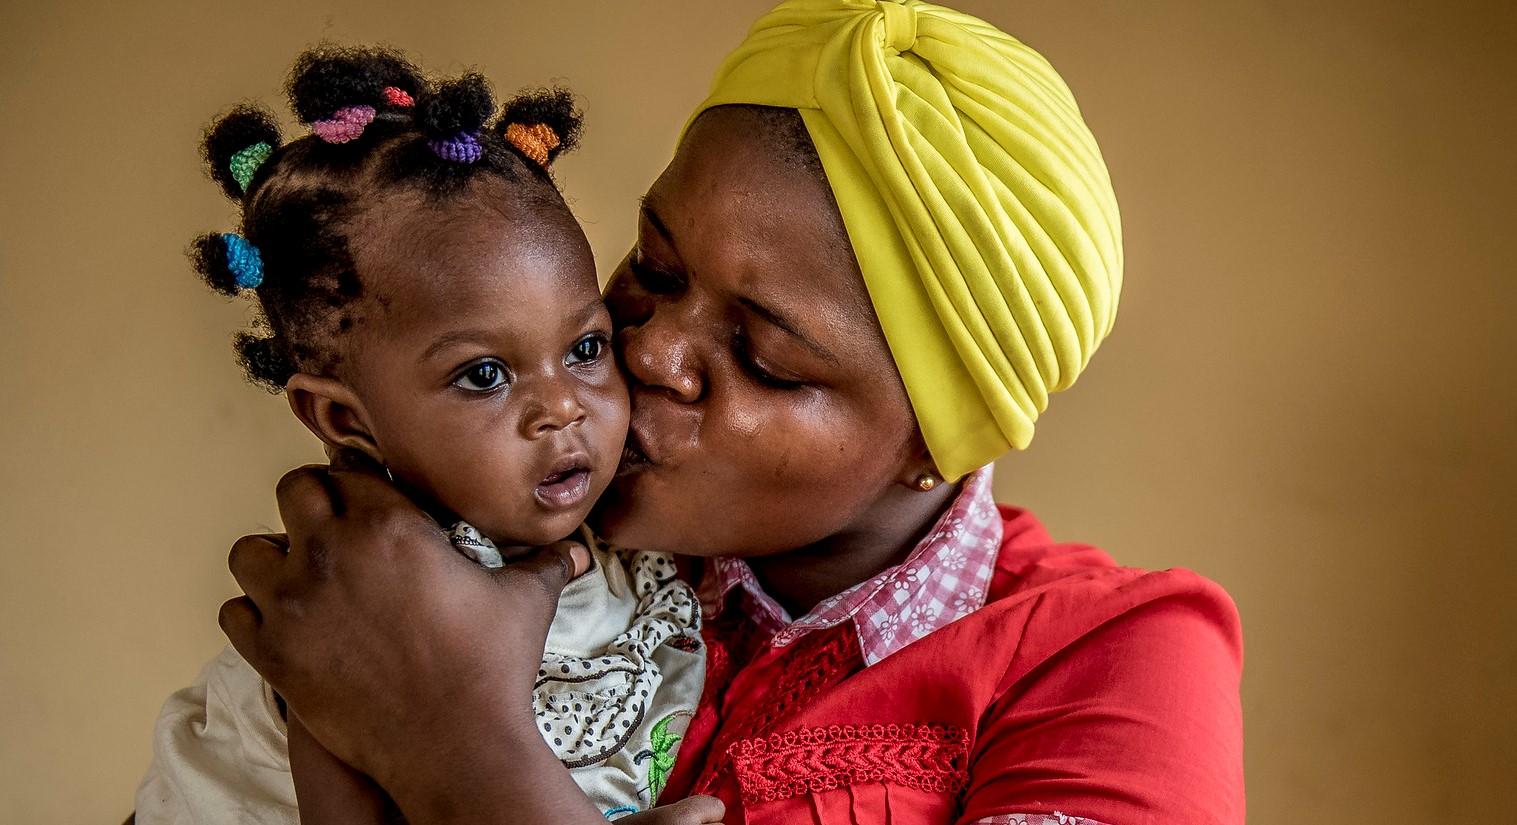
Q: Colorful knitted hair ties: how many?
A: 6